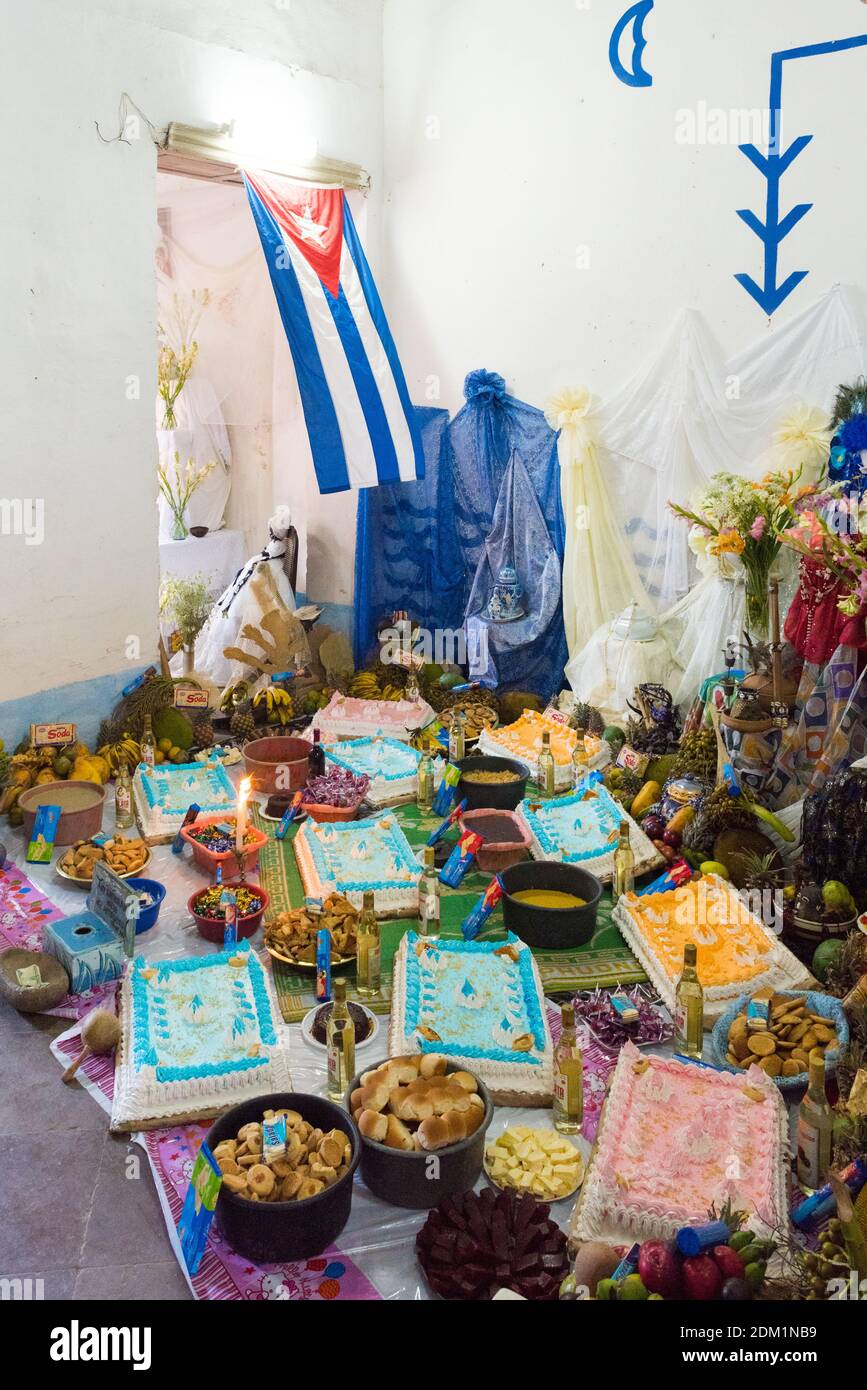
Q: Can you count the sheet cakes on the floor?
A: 10